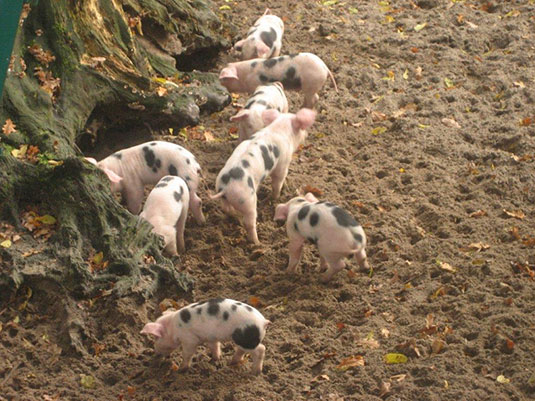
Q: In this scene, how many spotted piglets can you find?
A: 8